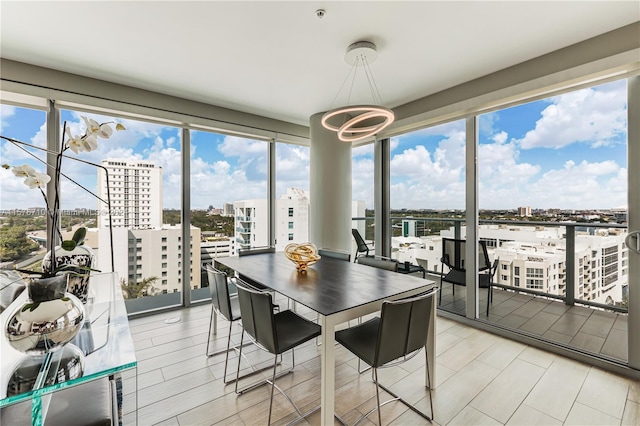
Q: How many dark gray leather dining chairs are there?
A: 6